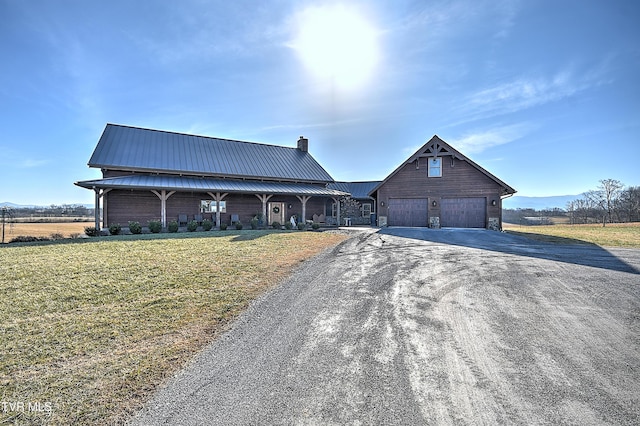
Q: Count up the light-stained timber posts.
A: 6